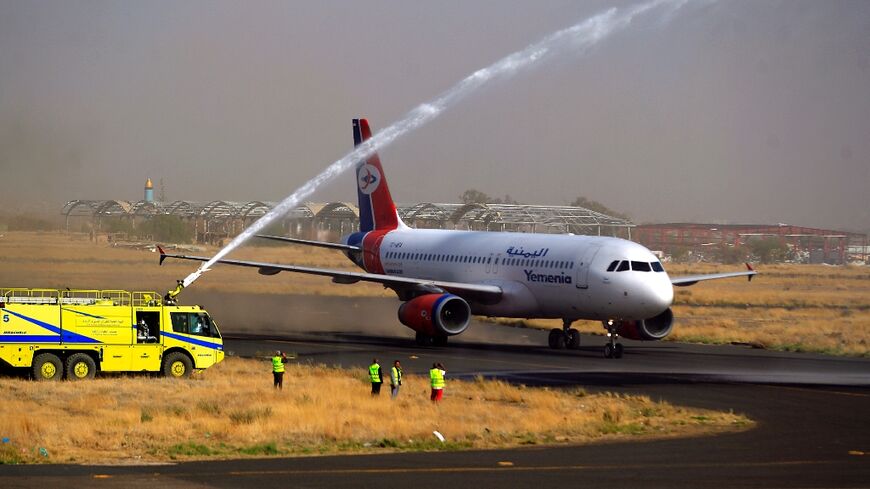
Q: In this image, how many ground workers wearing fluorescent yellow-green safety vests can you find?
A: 4